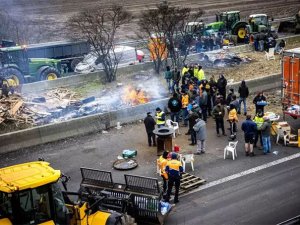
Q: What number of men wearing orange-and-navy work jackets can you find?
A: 2